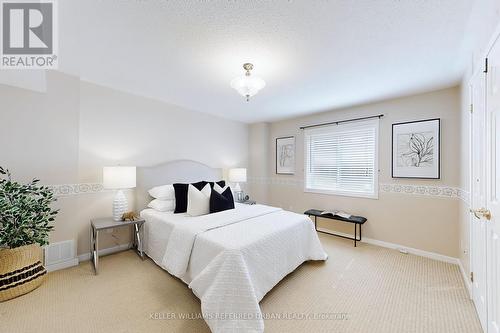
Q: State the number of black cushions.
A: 3